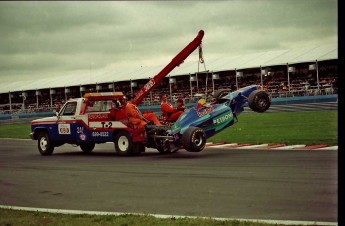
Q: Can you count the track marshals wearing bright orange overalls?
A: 3